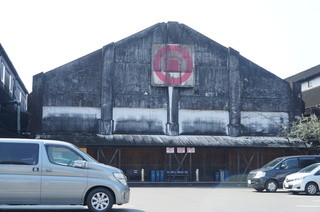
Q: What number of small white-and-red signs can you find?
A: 3